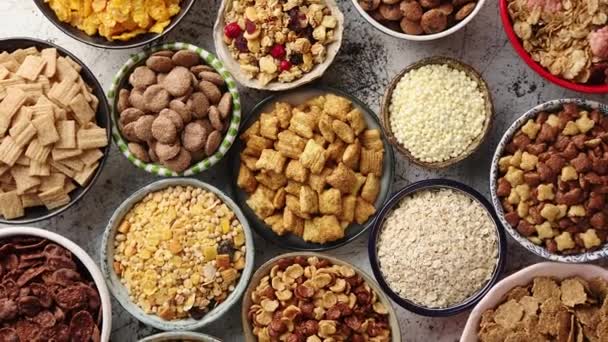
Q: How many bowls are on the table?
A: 15